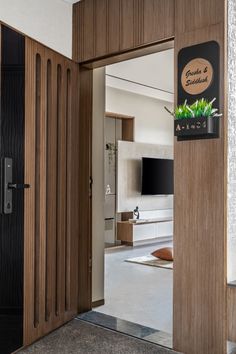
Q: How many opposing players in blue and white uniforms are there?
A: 0